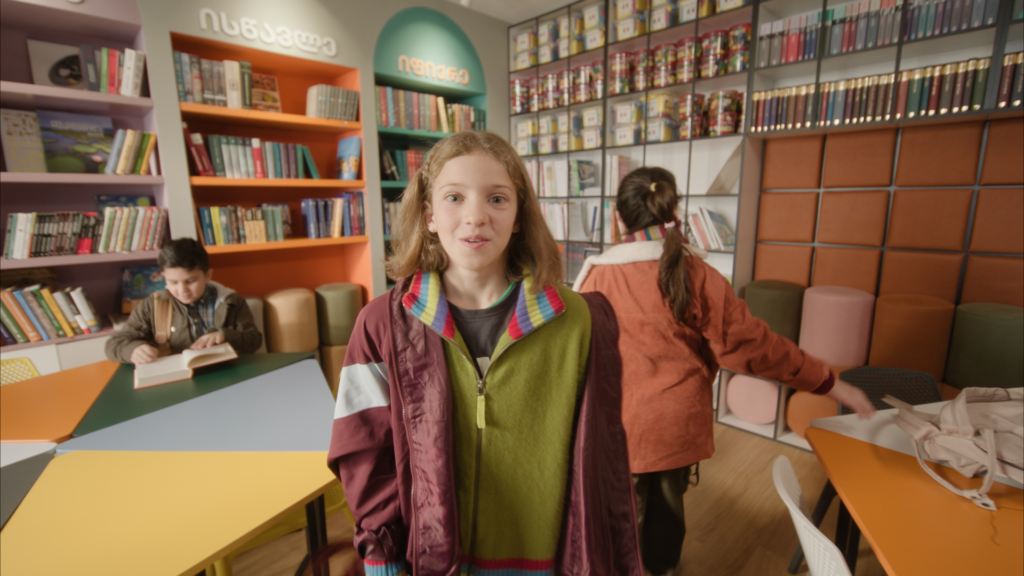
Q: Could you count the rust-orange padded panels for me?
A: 12